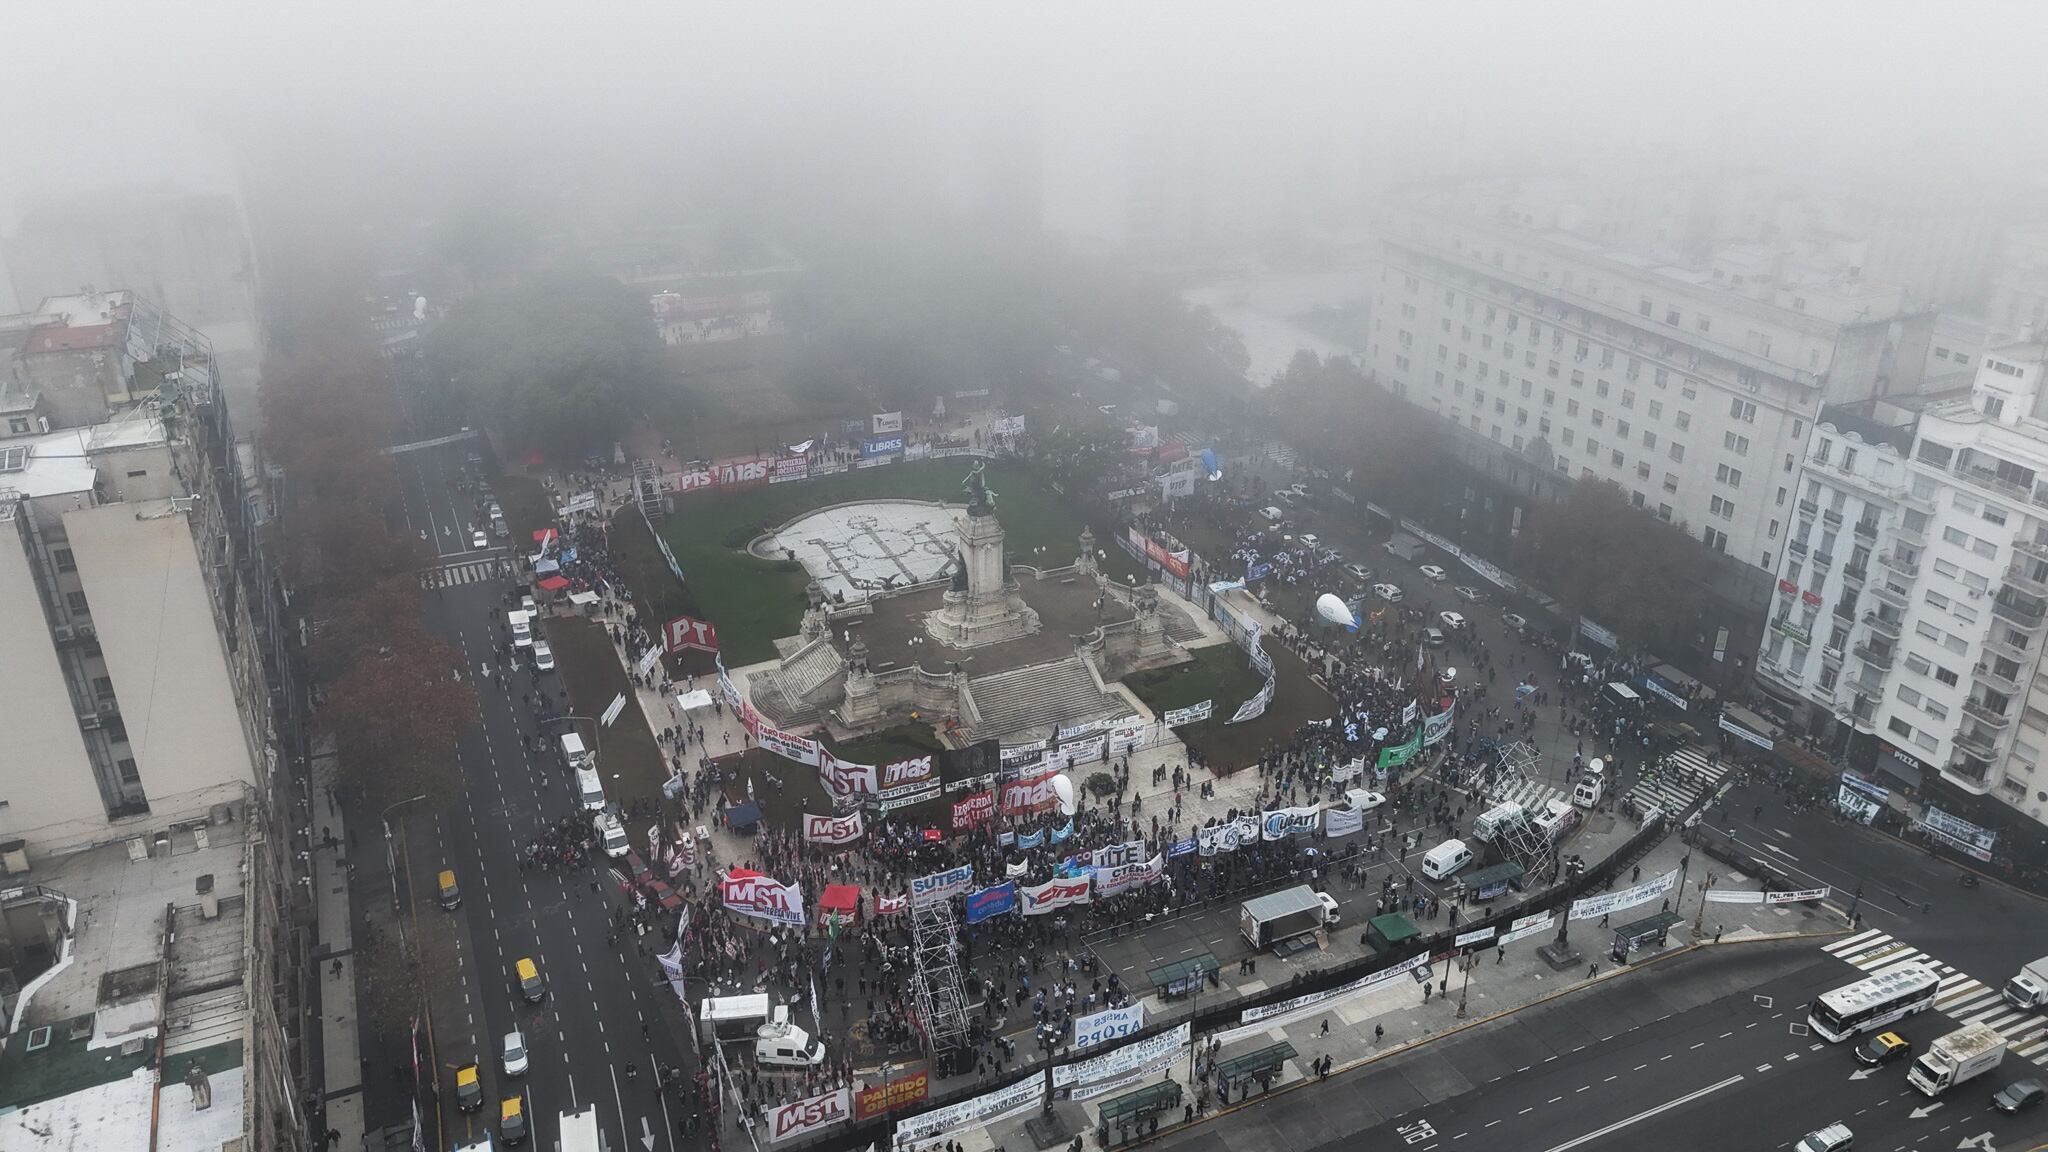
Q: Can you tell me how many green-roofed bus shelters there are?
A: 5